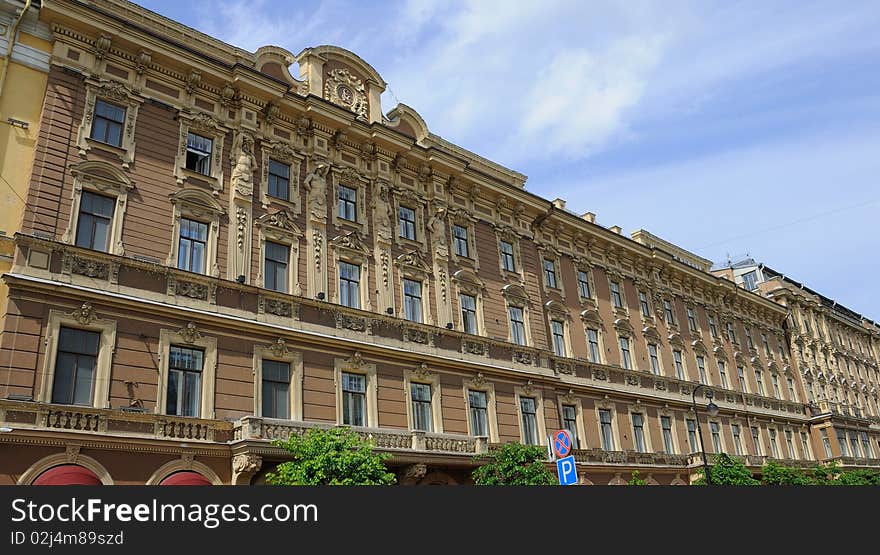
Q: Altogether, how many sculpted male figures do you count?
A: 4